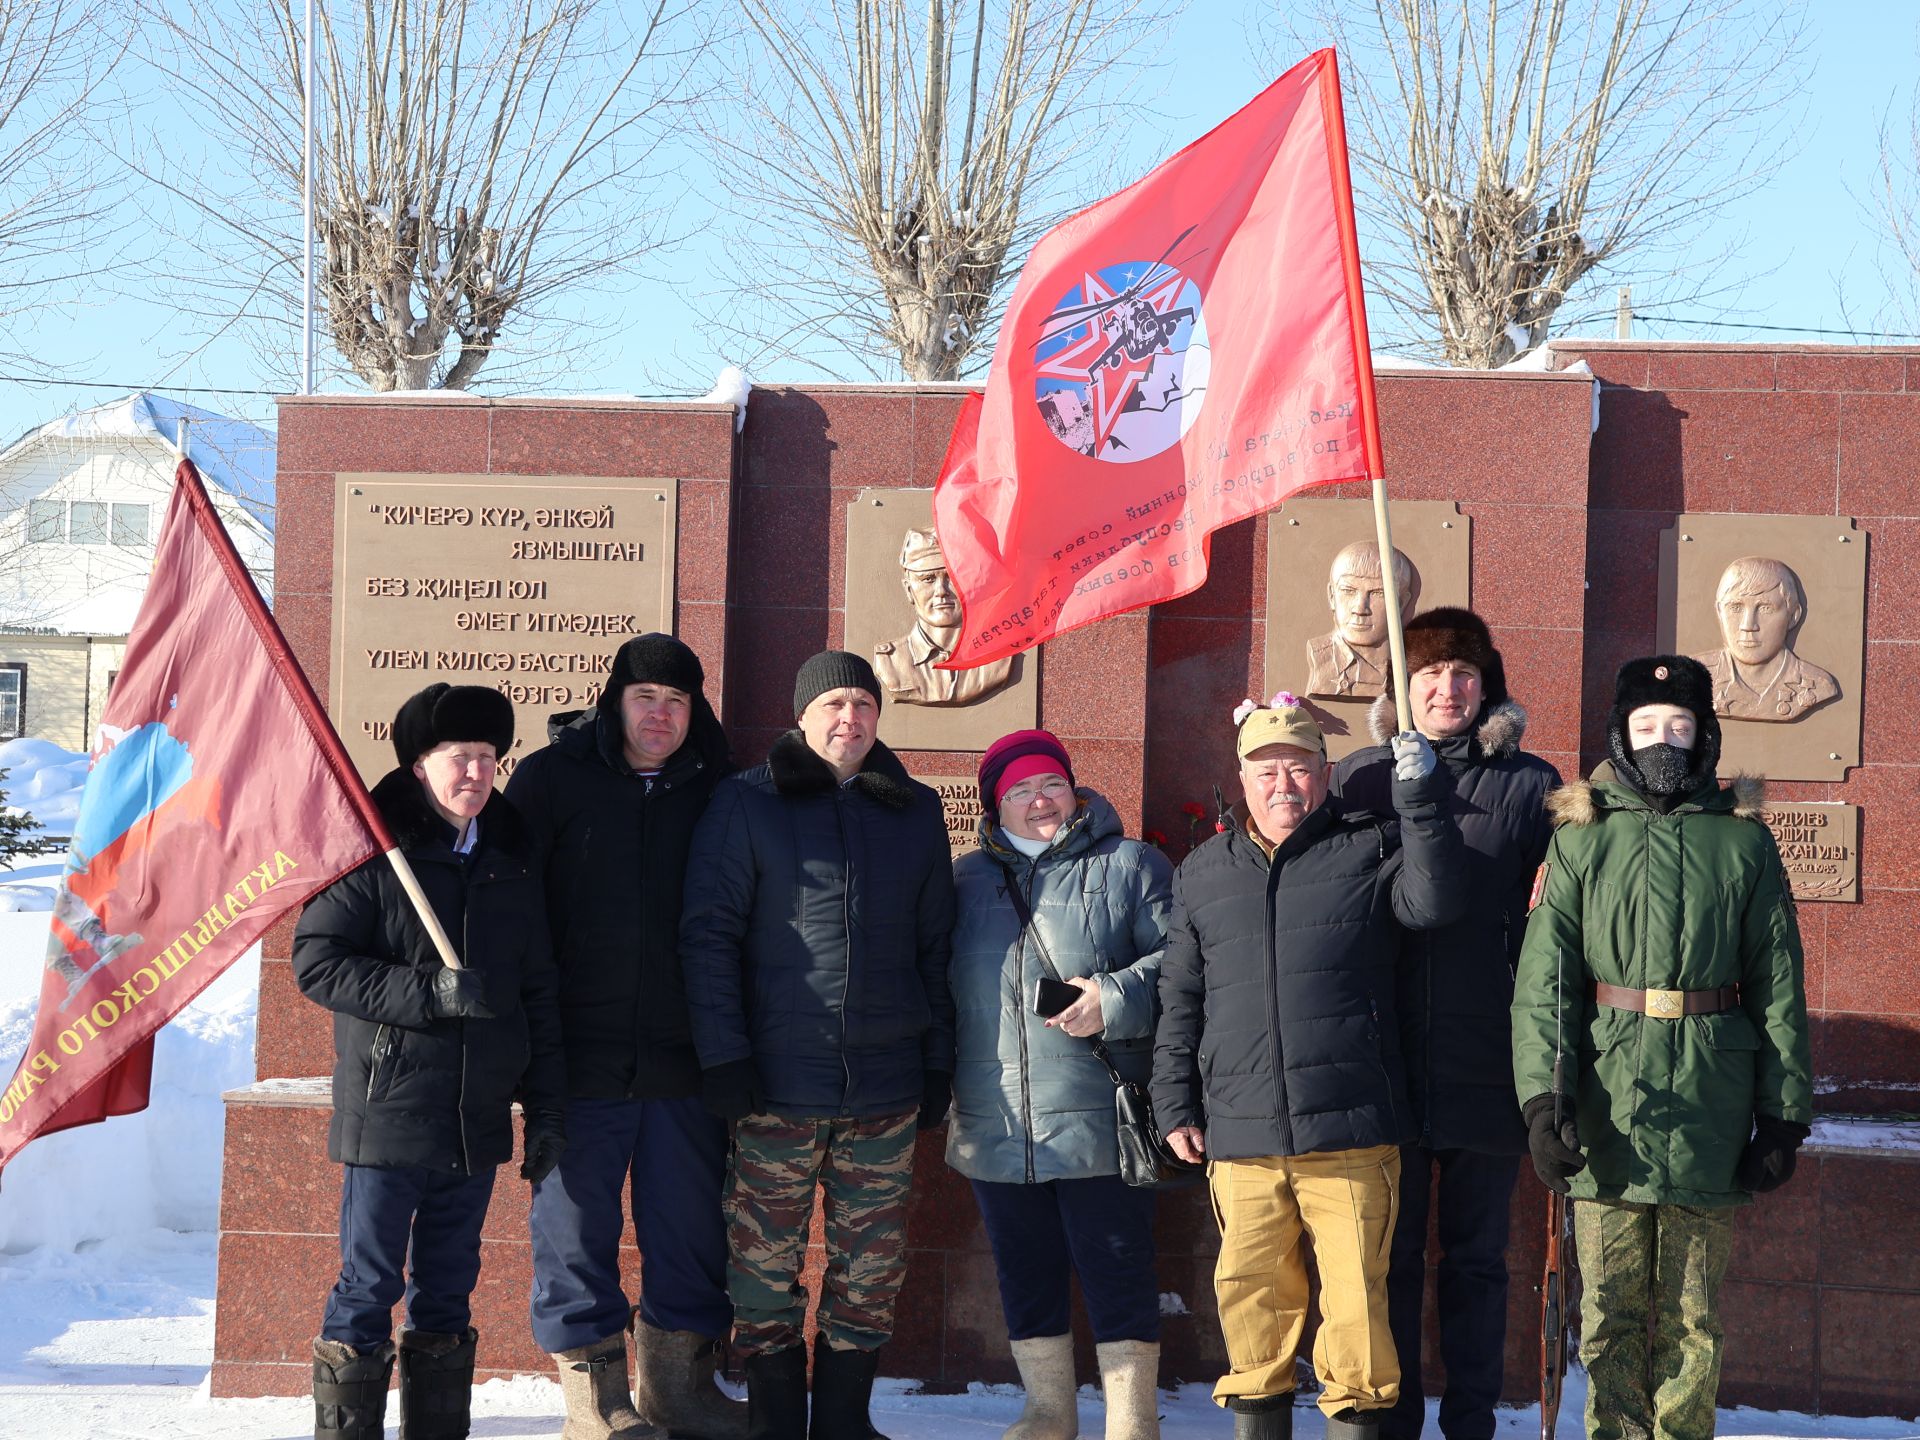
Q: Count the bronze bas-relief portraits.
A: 3